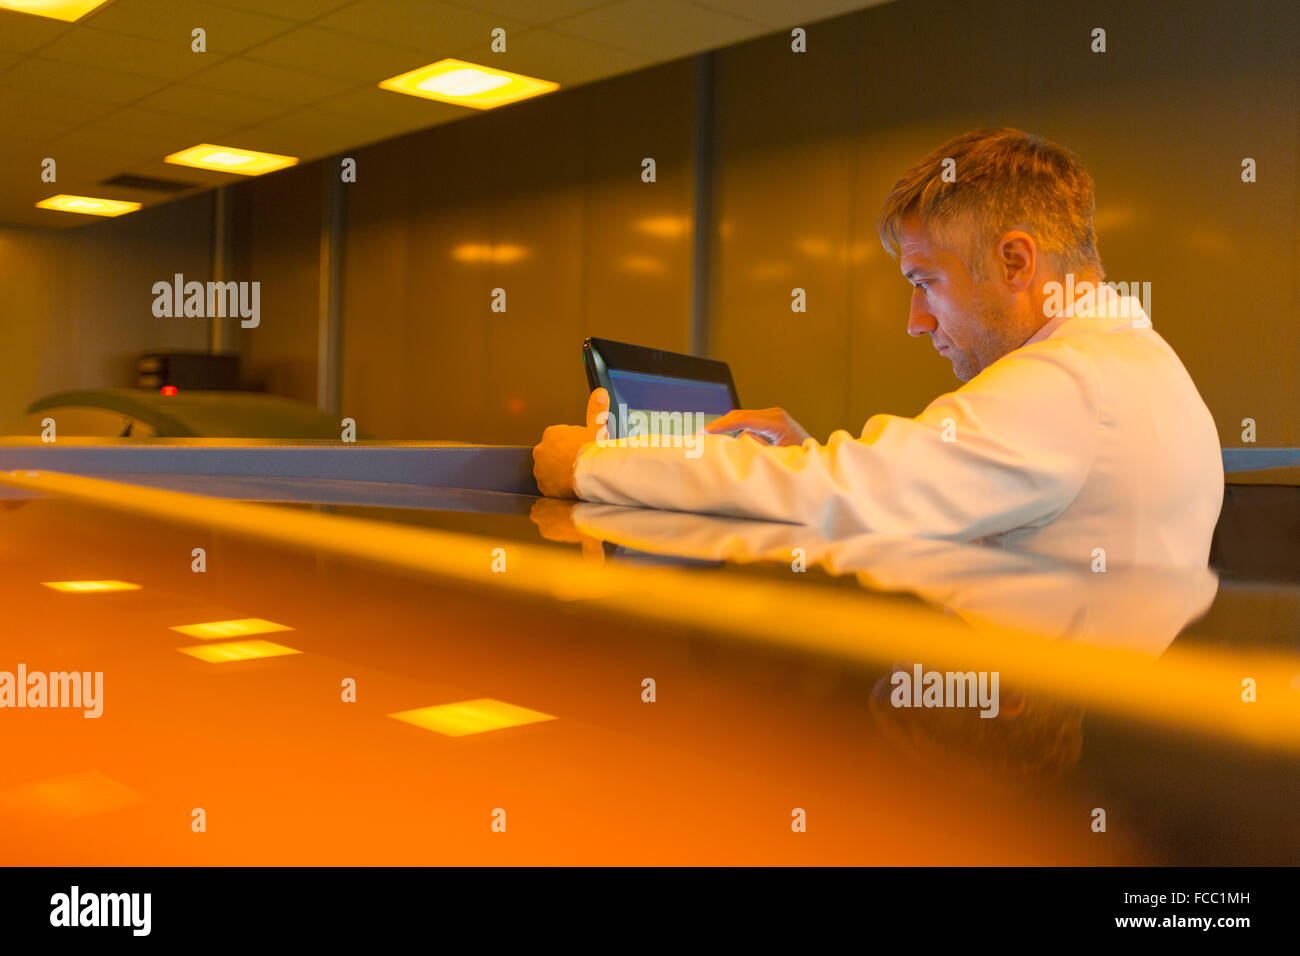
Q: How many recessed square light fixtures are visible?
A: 4